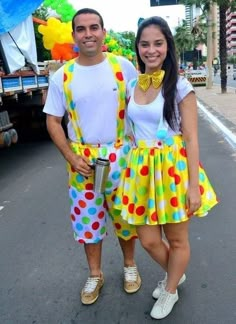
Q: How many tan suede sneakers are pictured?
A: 2